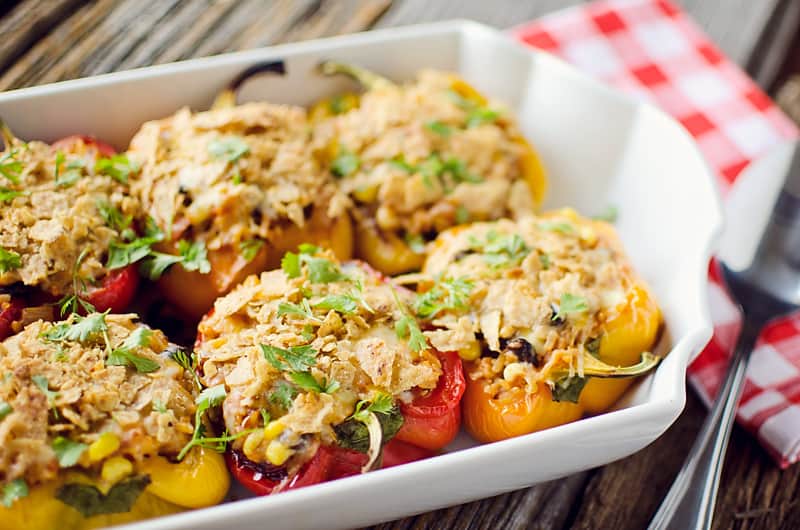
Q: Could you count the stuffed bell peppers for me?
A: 6